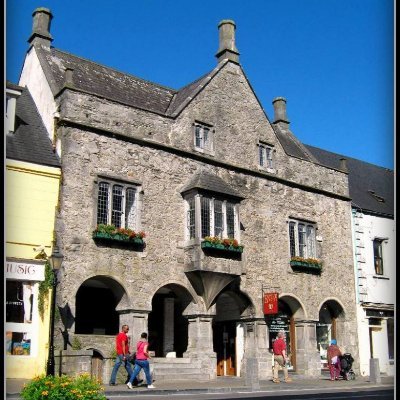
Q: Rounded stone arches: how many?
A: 5